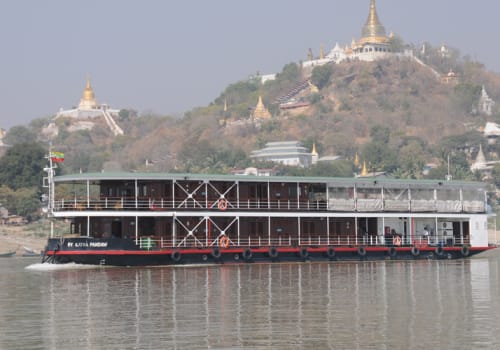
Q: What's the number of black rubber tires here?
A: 11